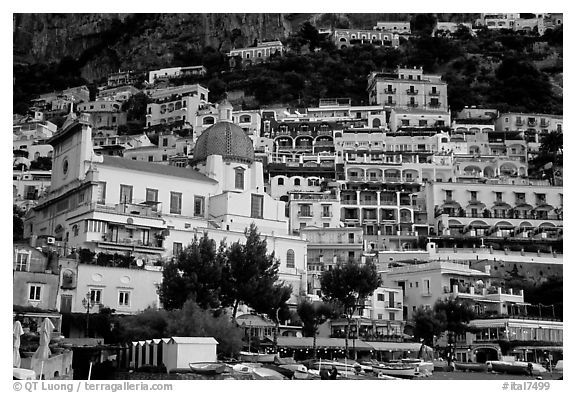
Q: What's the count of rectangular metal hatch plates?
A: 0